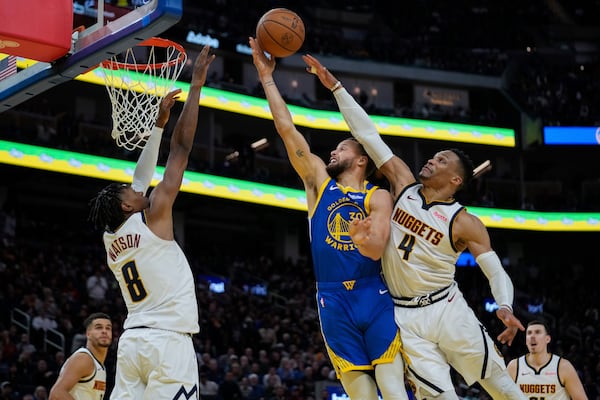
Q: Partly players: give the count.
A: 2